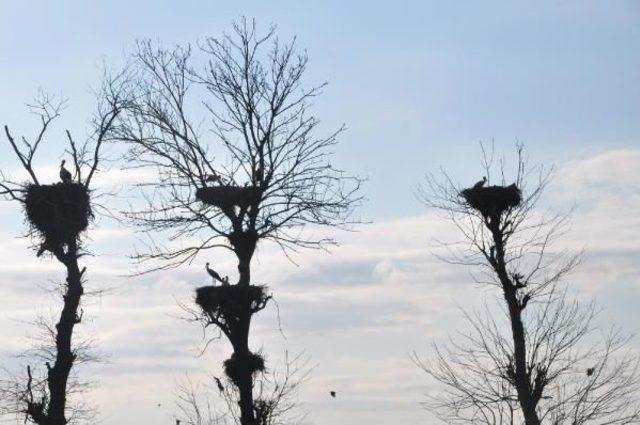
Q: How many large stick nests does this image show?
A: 4